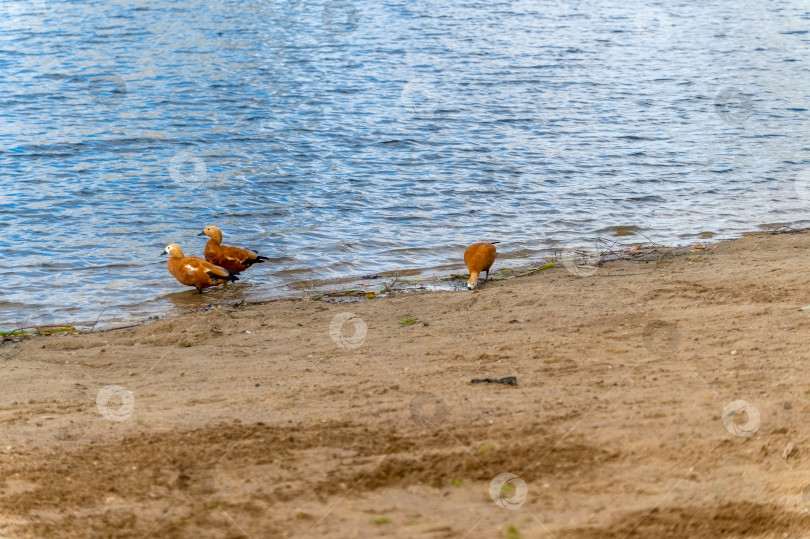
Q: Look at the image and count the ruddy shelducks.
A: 3